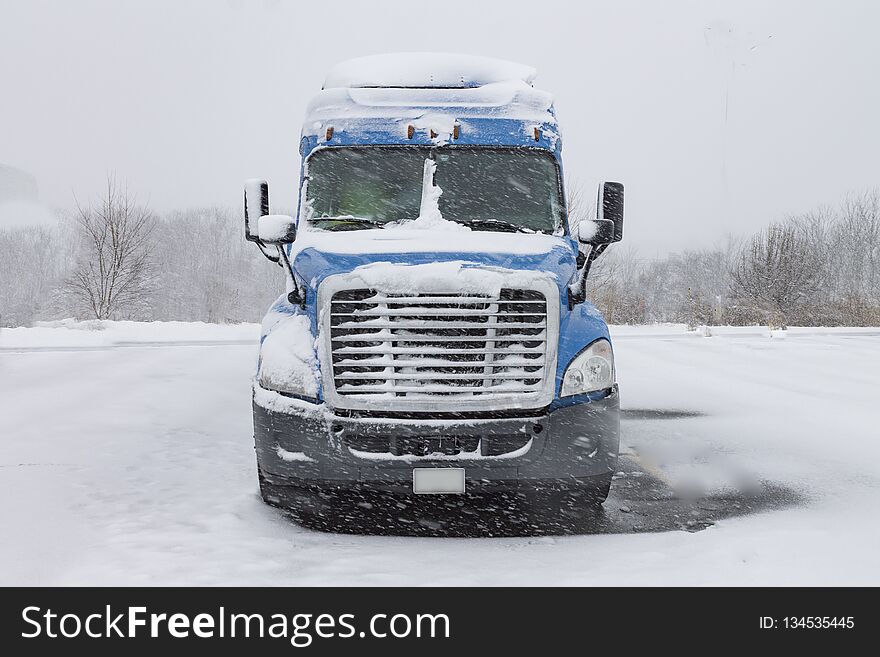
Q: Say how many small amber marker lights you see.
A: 5